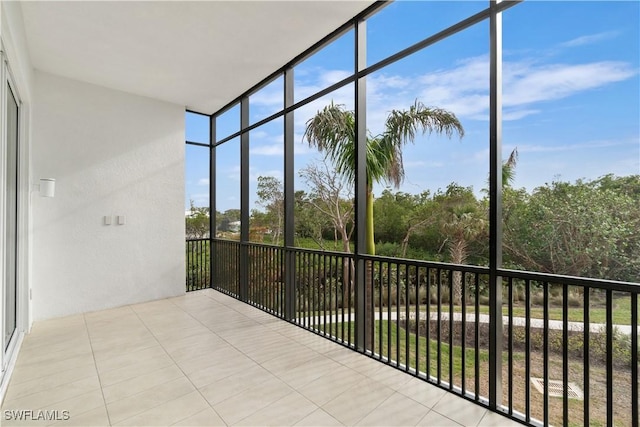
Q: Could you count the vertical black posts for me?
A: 5